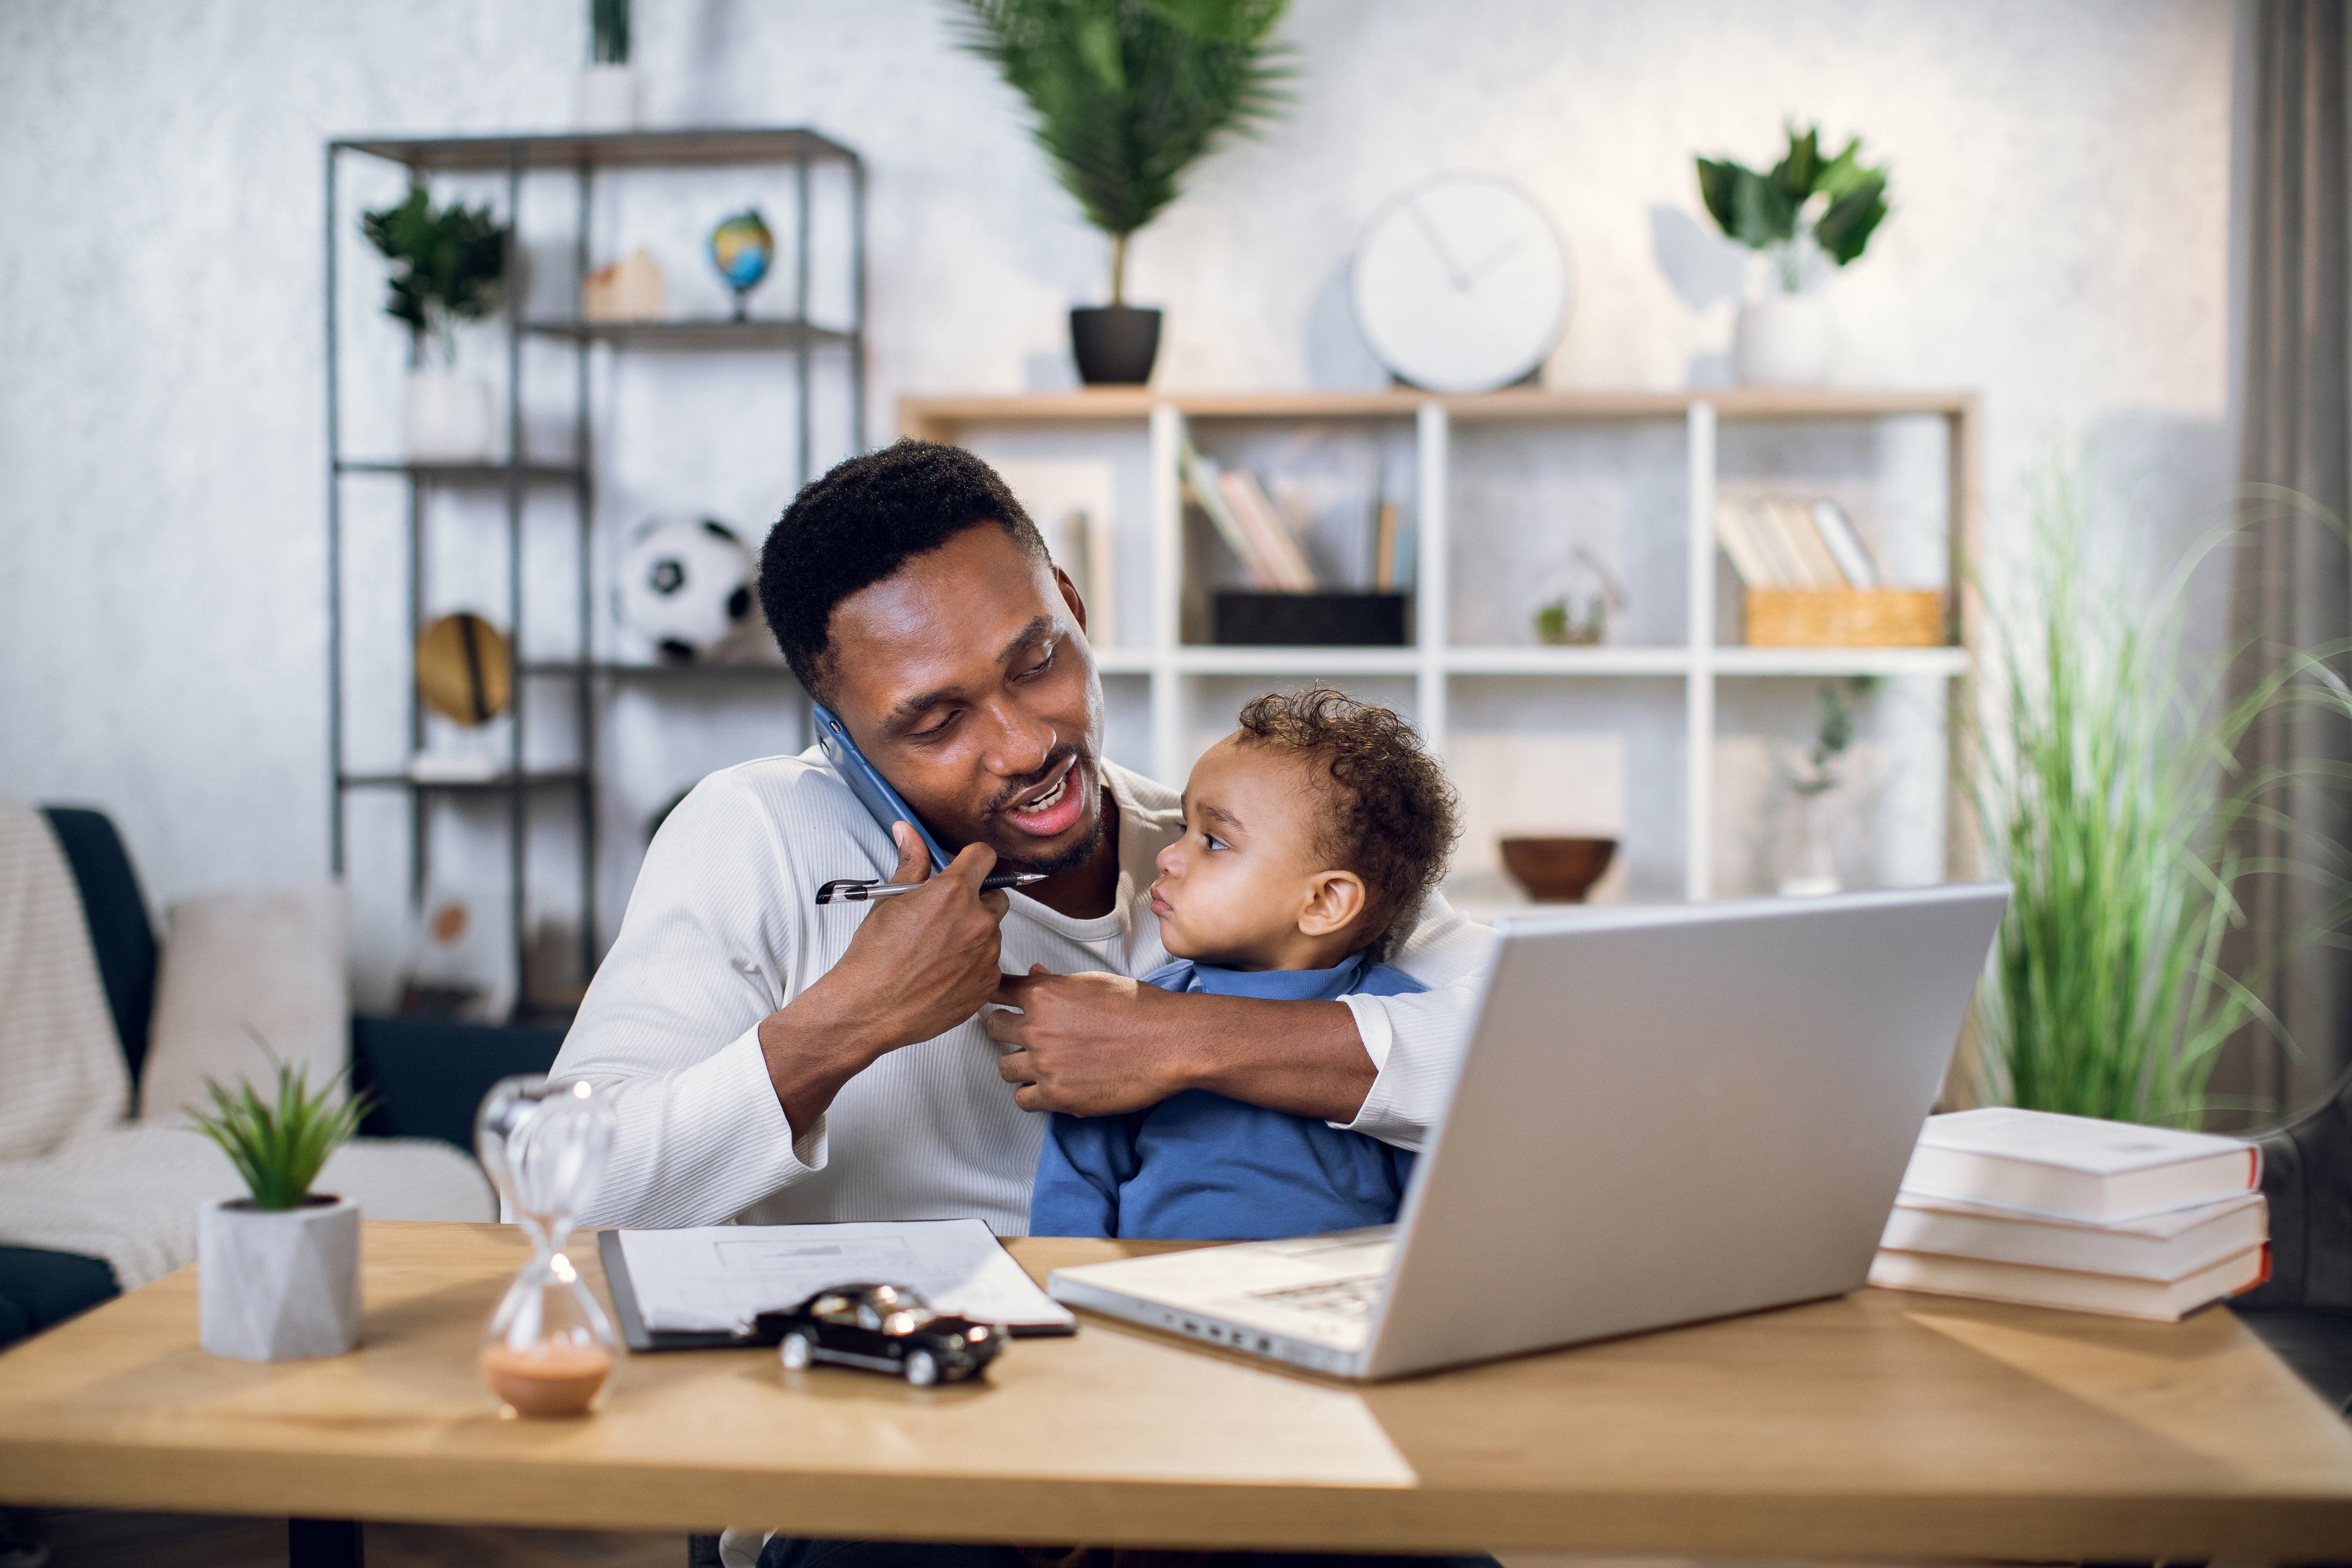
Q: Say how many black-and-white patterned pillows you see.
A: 0